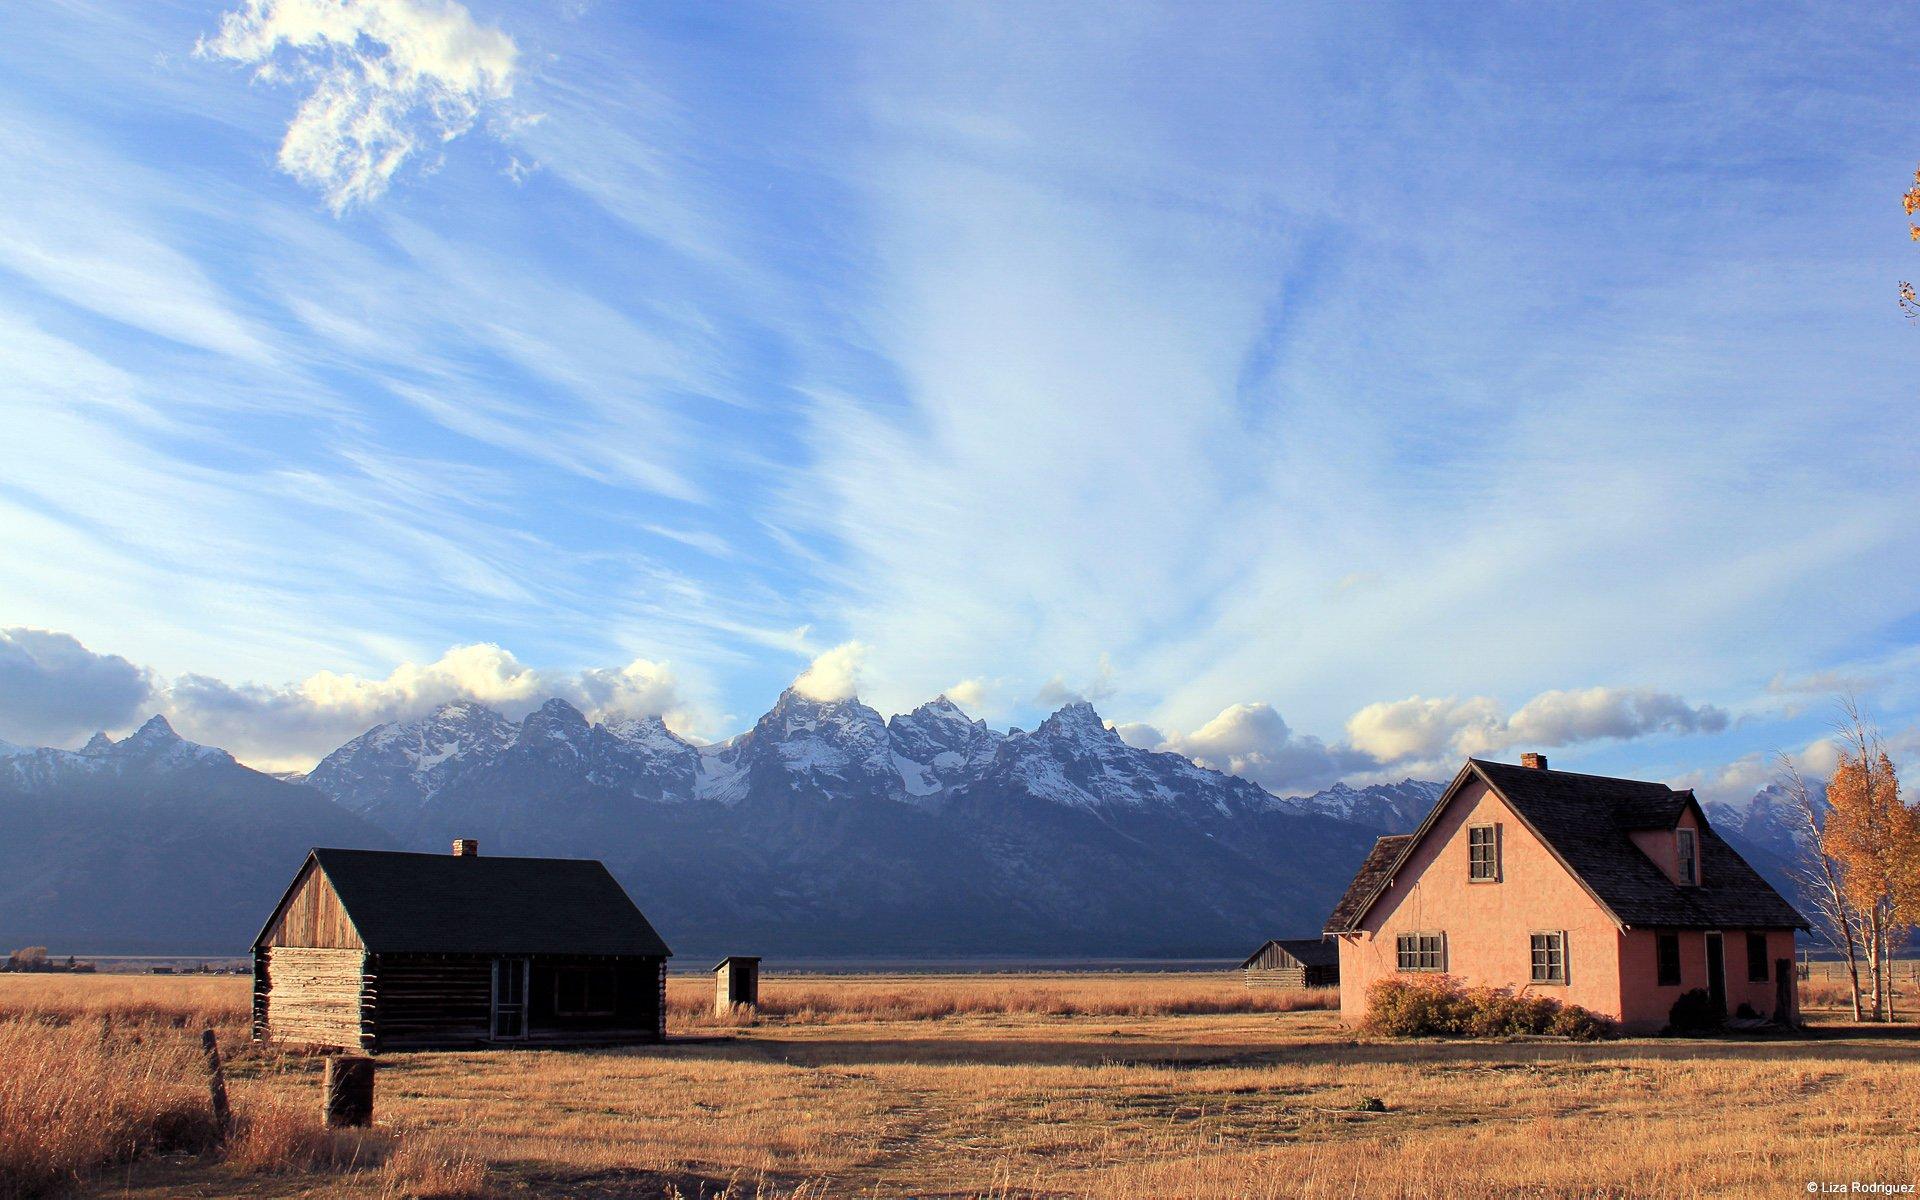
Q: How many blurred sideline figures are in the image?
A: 0